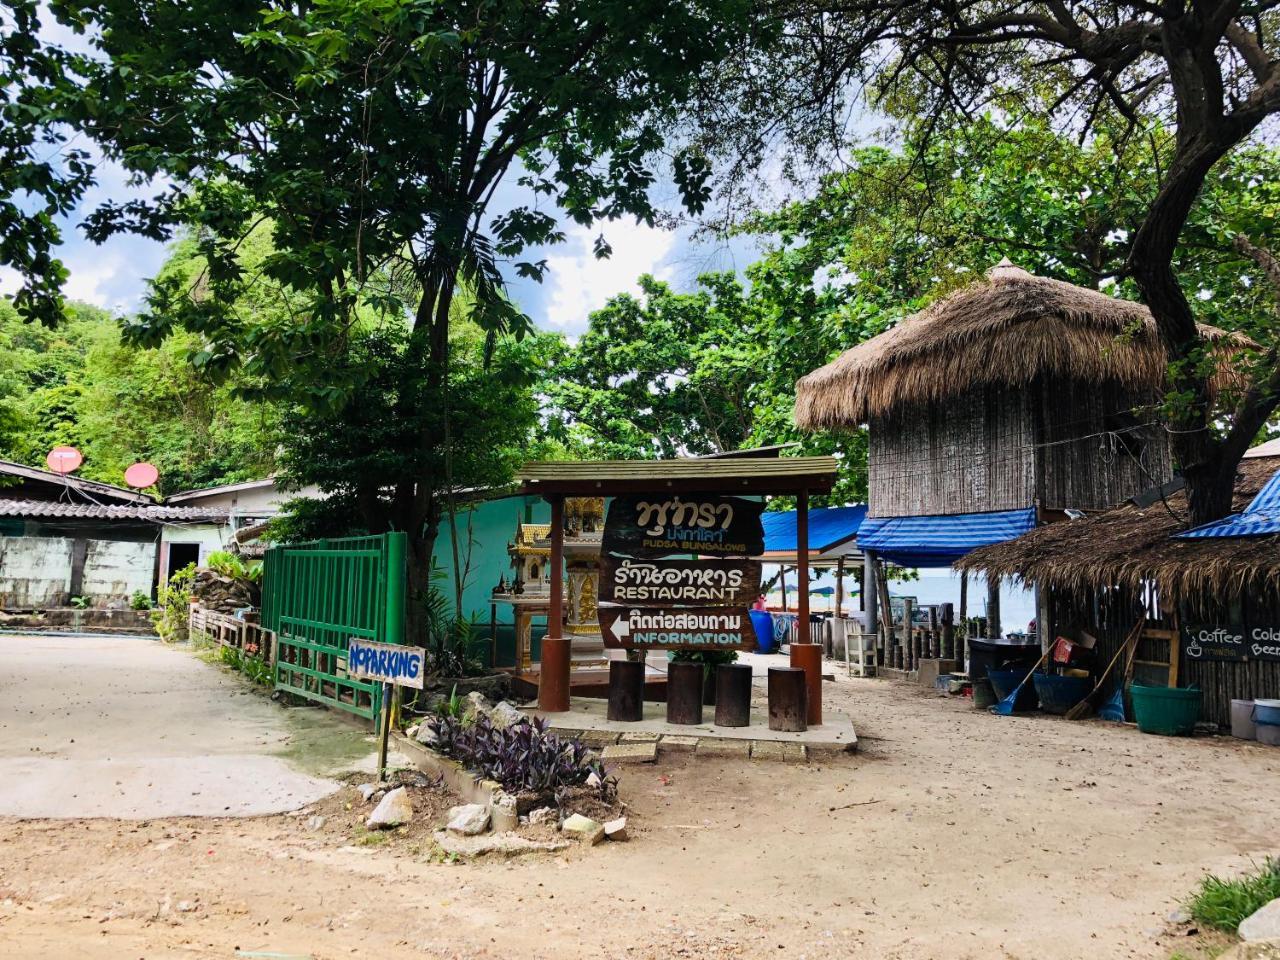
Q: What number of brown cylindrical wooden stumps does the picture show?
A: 4